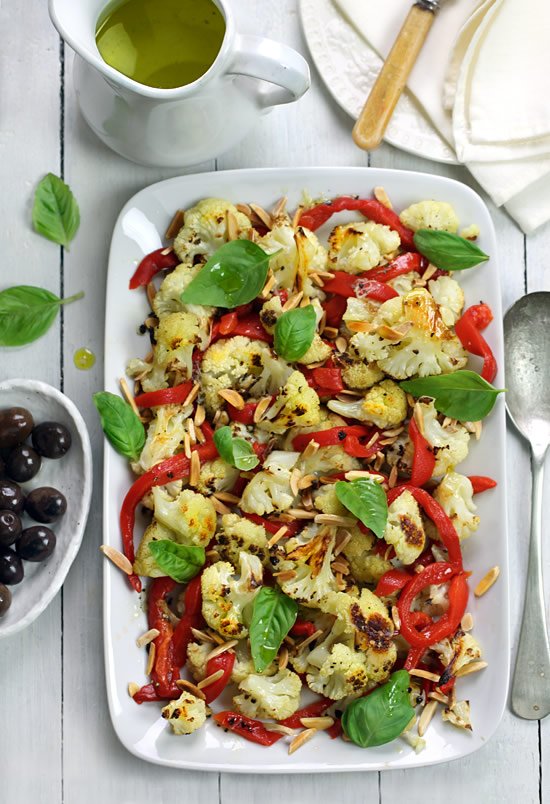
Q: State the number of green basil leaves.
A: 12